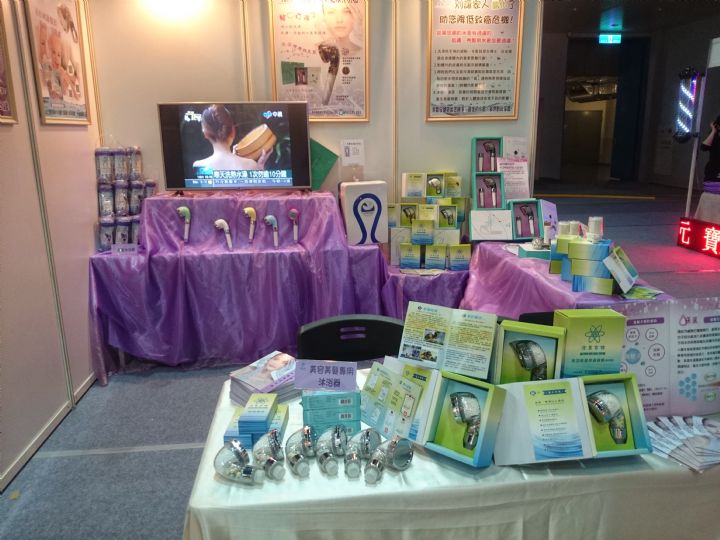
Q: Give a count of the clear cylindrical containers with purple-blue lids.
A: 10